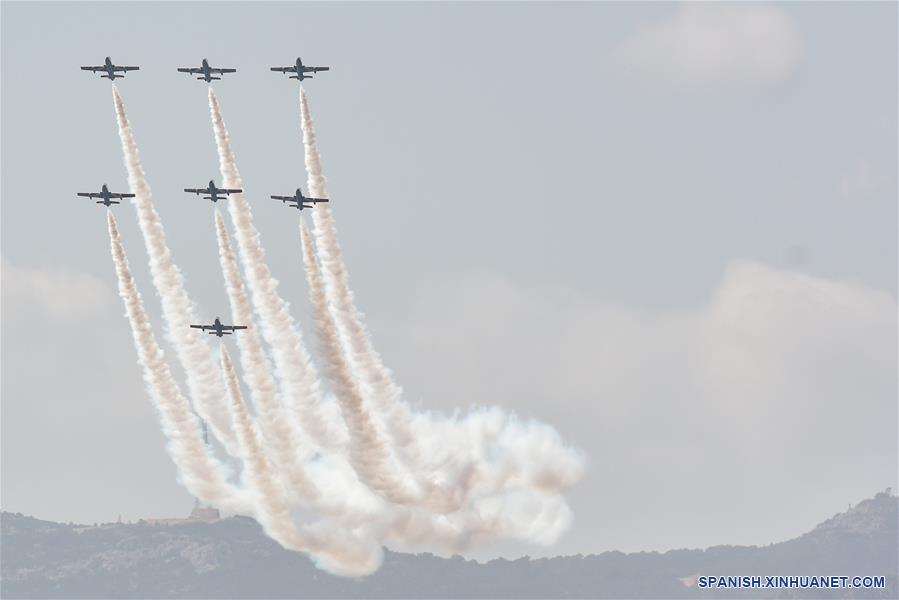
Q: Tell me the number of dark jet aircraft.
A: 7